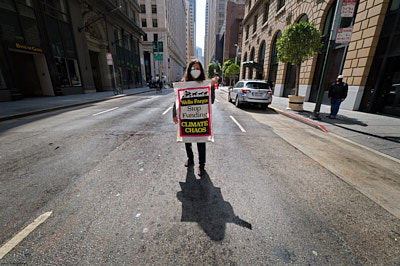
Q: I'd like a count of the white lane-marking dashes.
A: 5